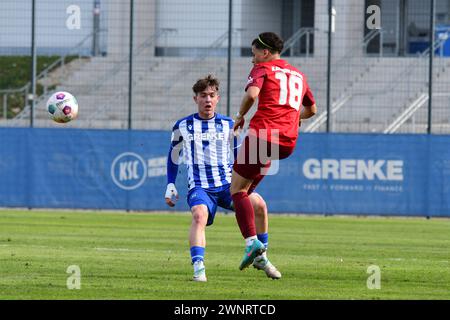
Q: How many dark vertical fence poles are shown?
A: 5